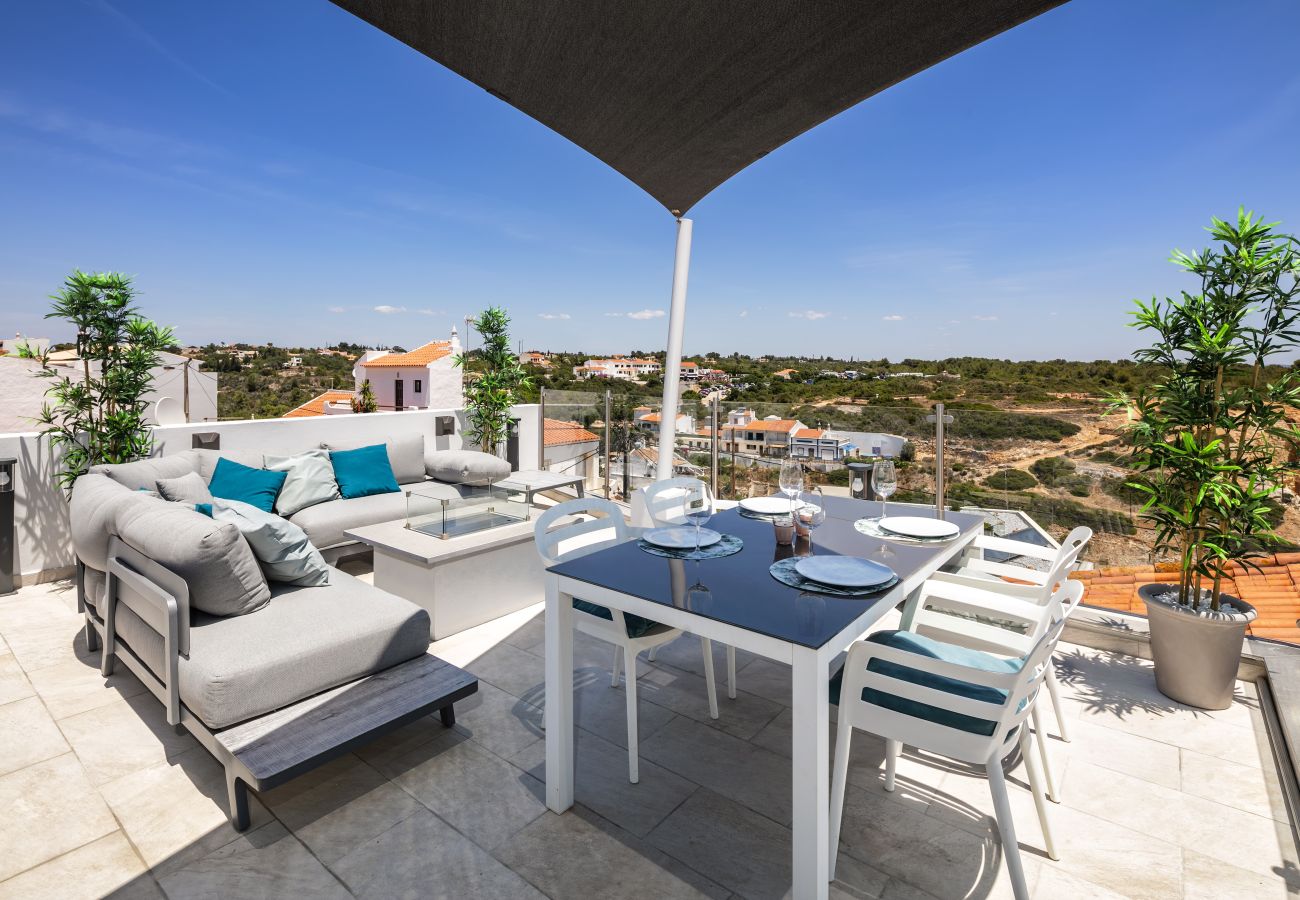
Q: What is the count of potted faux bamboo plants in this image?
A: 3